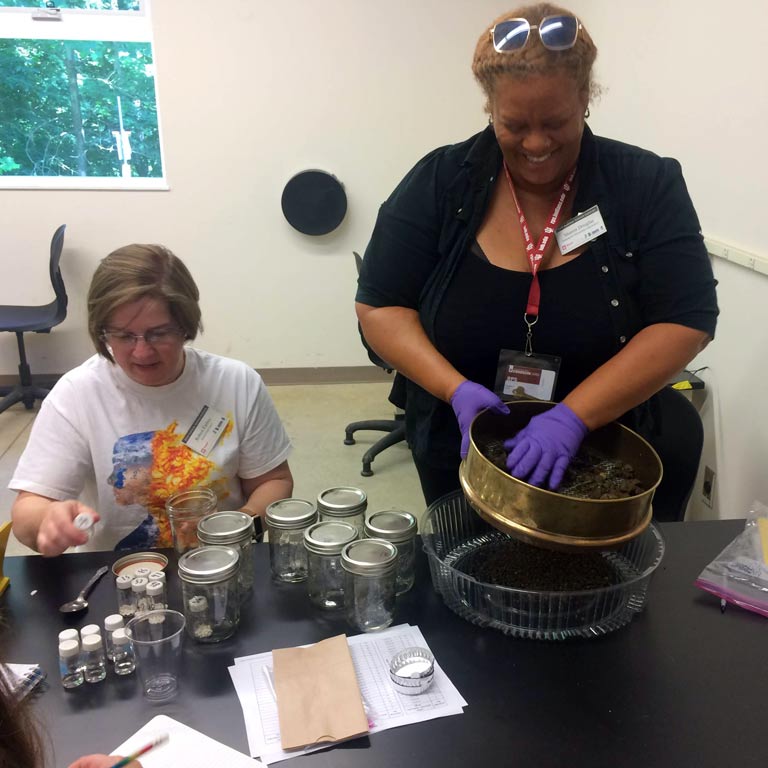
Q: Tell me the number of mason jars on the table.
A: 8